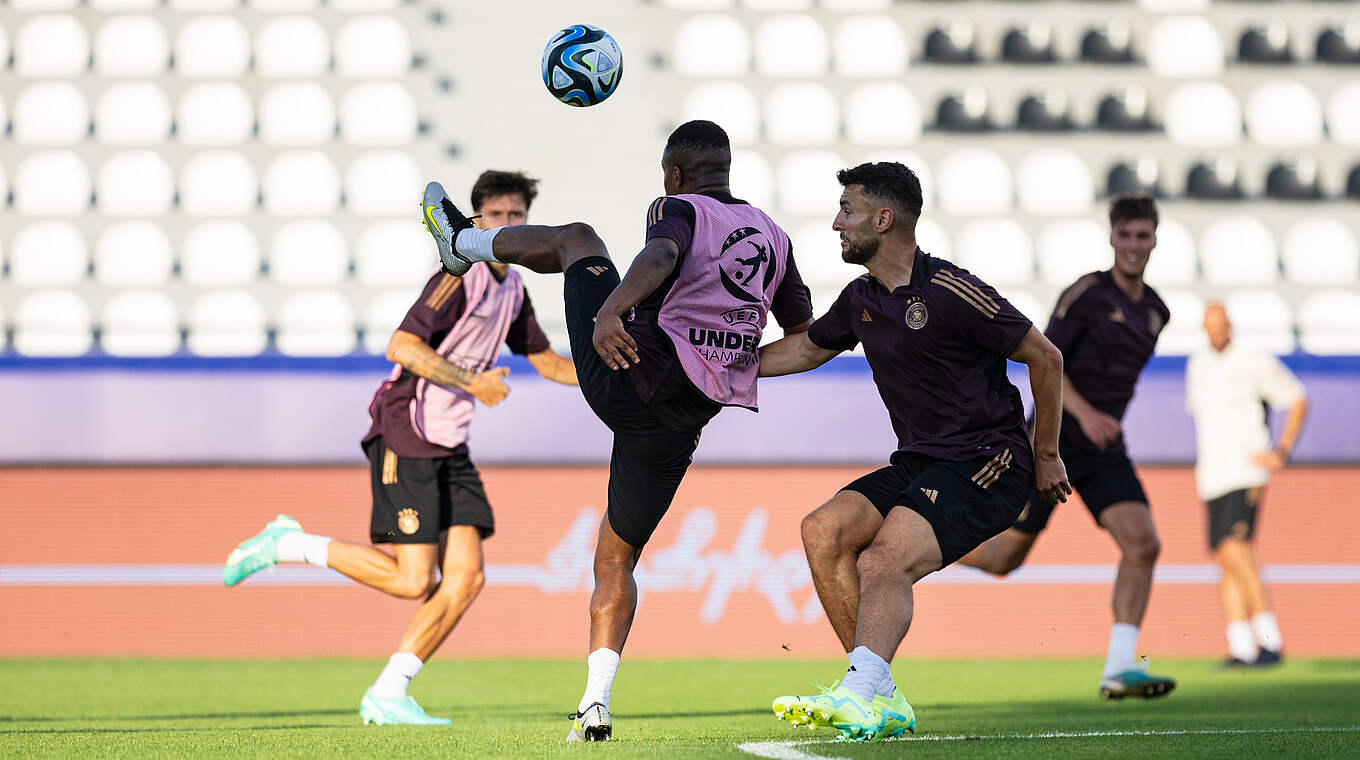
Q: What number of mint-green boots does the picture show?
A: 4